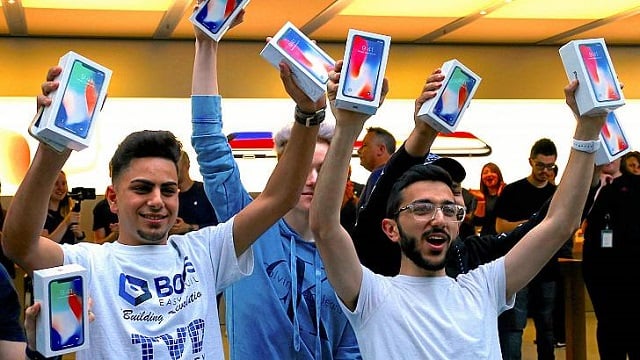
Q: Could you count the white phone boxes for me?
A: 8